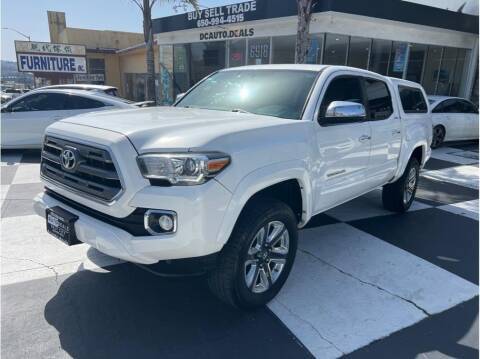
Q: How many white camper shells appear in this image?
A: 1